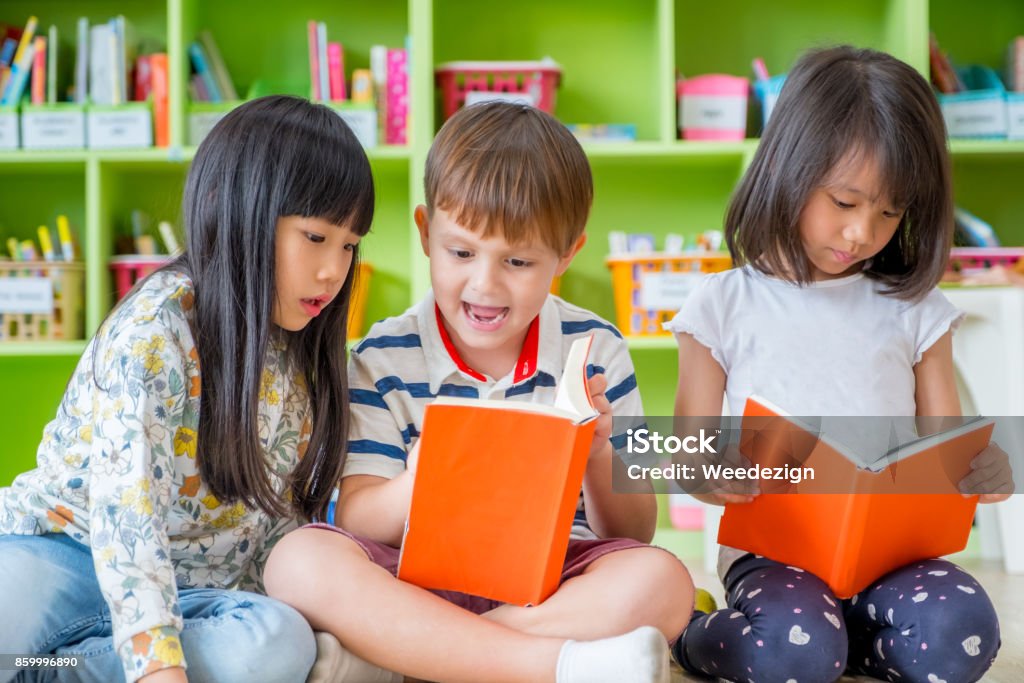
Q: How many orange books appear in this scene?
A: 2